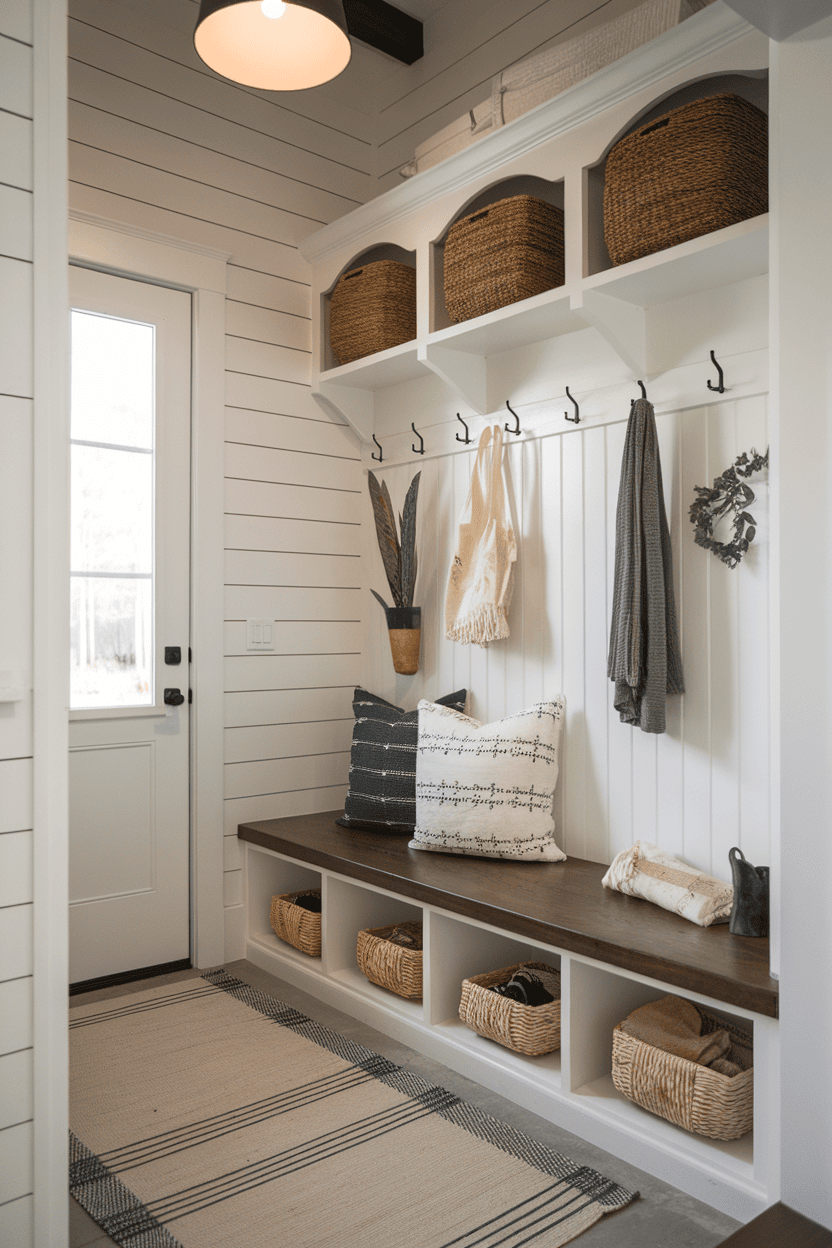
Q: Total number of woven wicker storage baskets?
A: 7